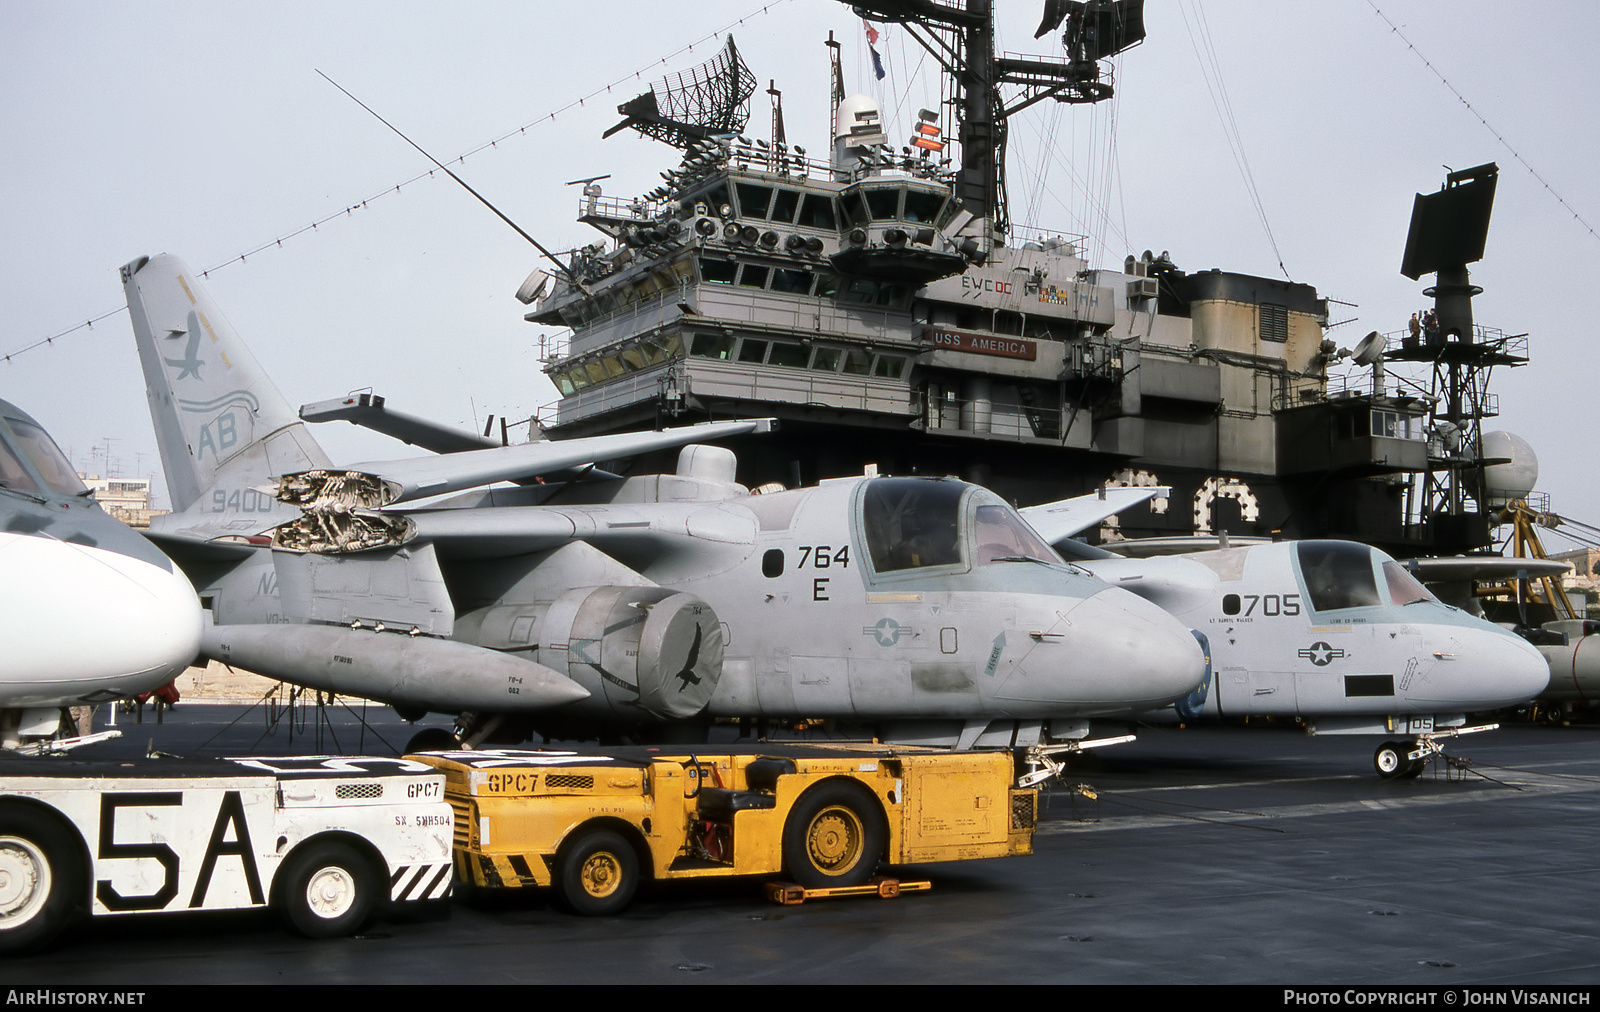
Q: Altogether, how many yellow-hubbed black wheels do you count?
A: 2